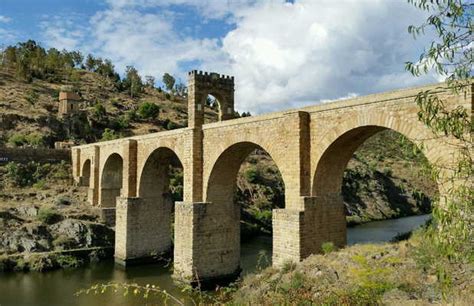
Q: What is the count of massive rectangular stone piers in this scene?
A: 3